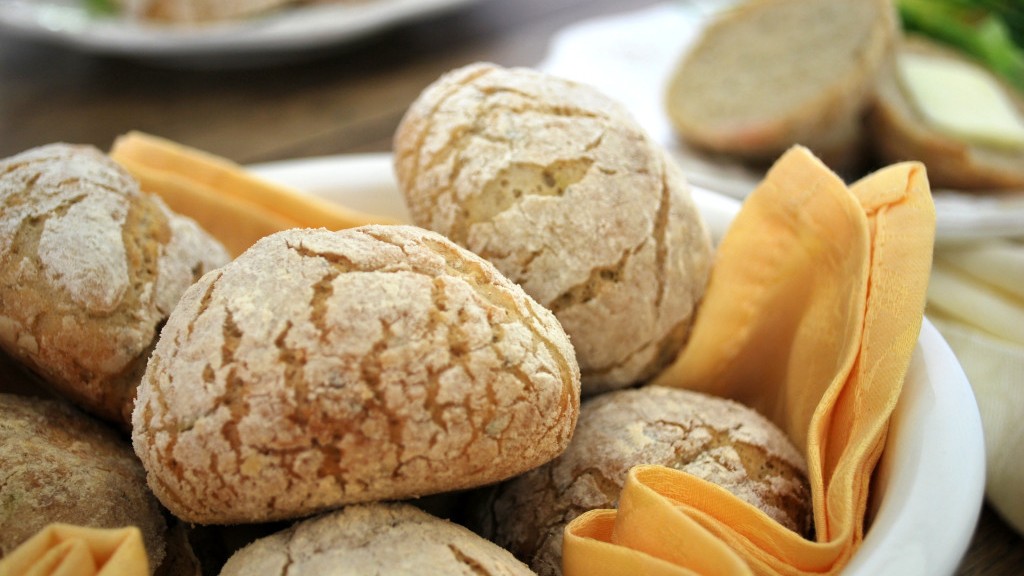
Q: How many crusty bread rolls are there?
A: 6